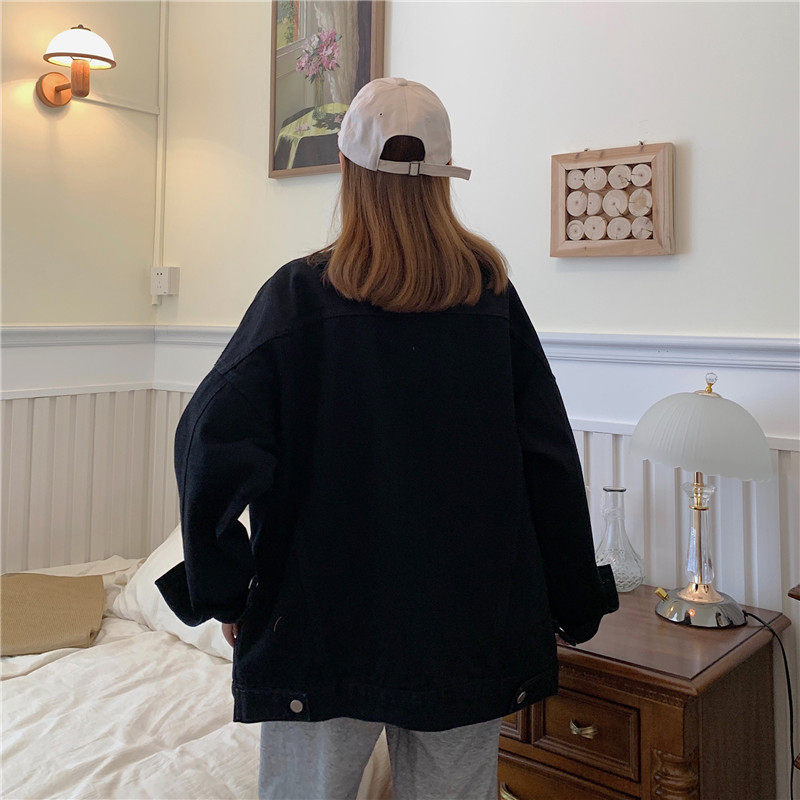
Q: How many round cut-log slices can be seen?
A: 12